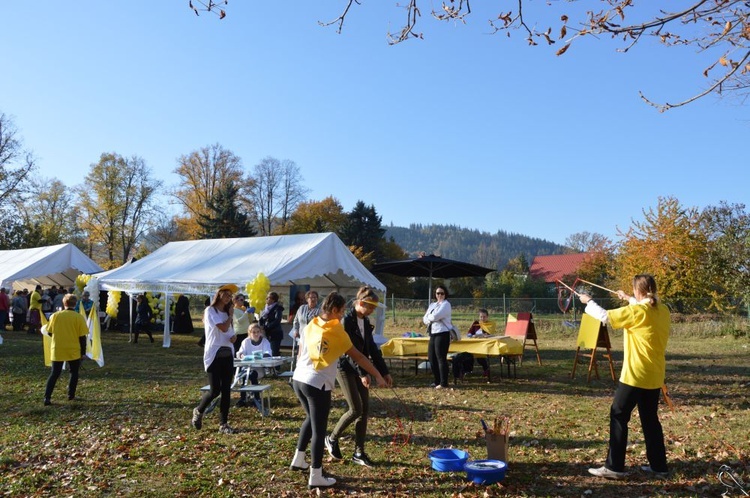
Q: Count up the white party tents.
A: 2